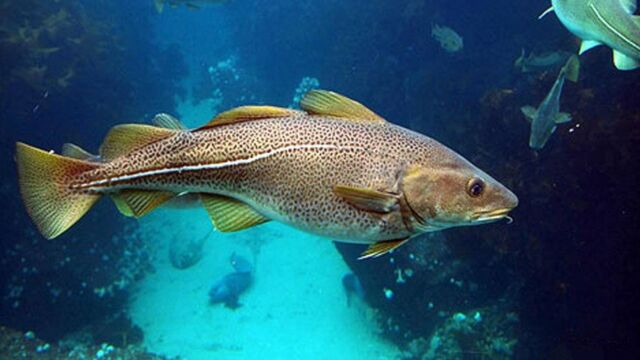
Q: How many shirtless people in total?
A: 0